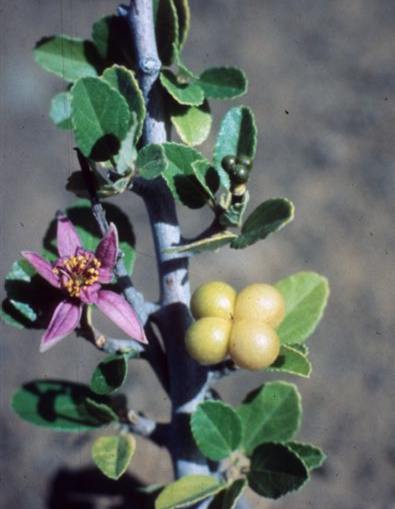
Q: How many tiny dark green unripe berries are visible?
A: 3